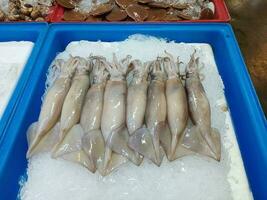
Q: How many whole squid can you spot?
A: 8